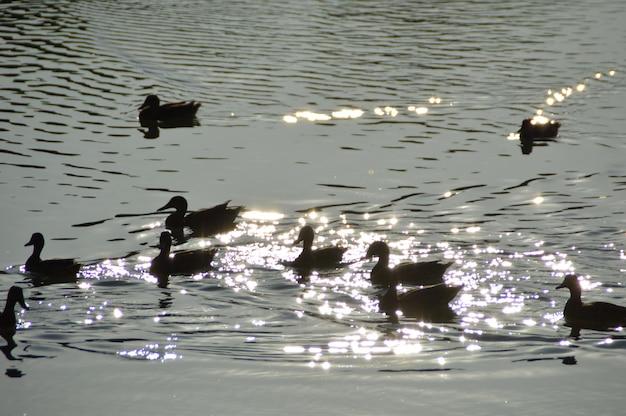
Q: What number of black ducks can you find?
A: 10